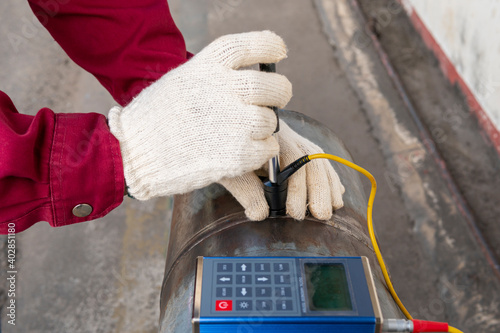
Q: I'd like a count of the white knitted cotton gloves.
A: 2